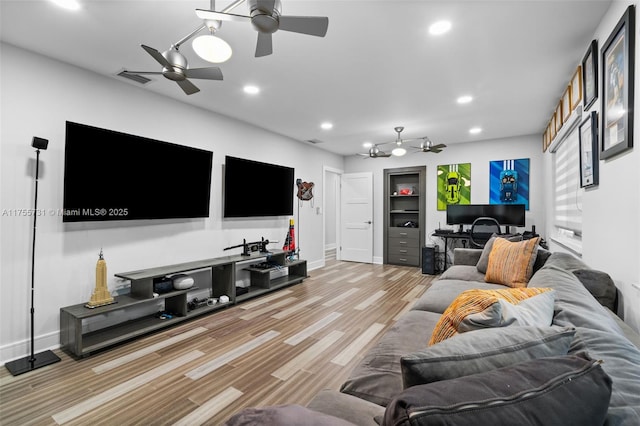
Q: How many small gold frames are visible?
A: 6